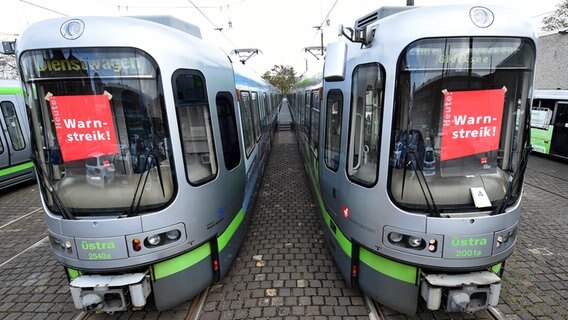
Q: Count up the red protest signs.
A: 2